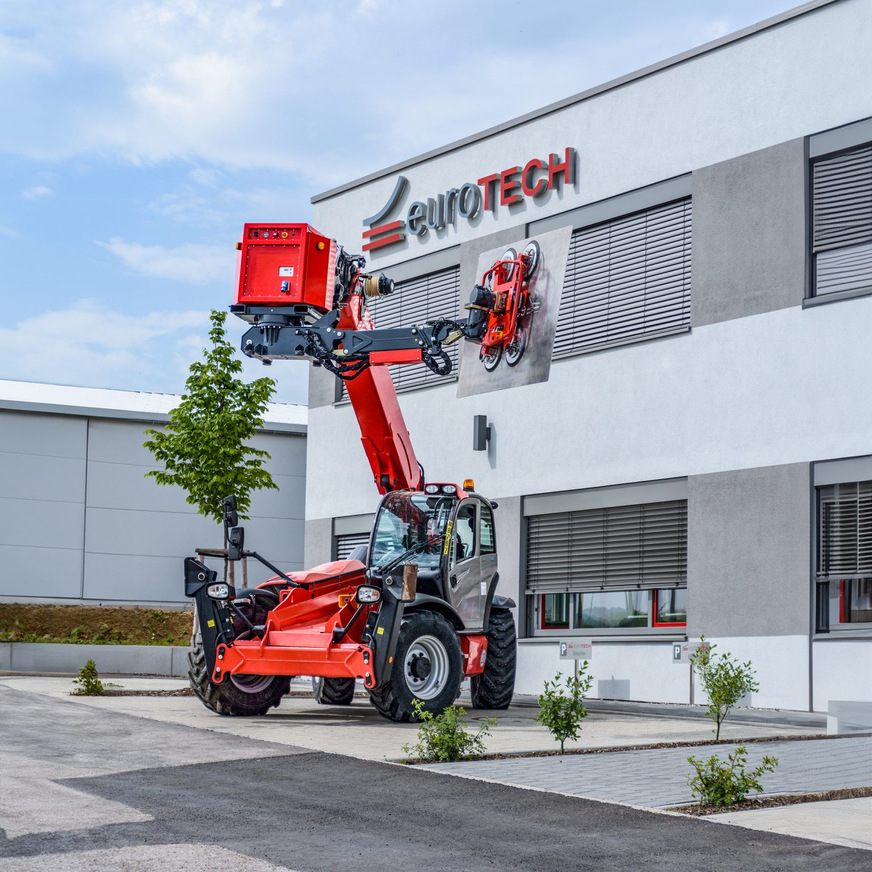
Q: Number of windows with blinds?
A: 6